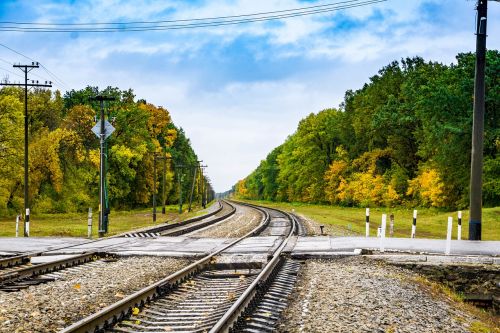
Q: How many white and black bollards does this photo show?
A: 4